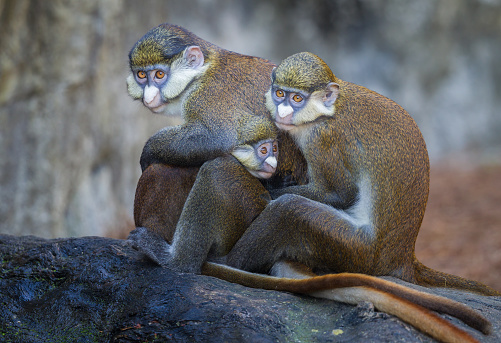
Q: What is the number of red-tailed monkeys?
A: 3